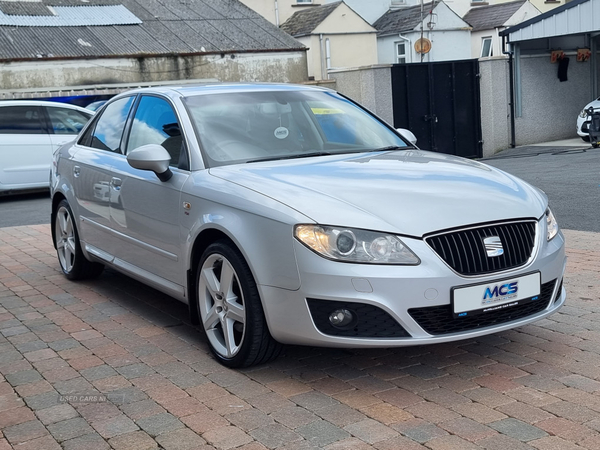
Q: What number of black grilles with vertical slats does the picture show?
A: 1